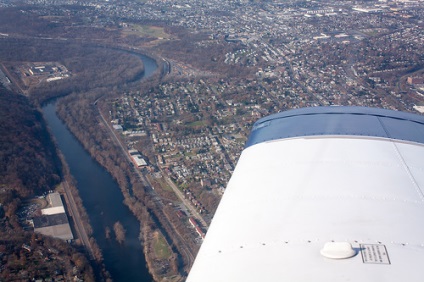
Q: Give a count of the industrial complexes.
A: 2